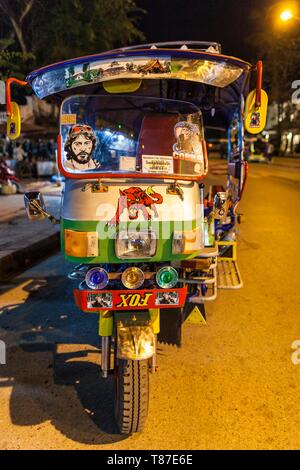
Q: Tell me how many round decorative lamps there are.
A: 3